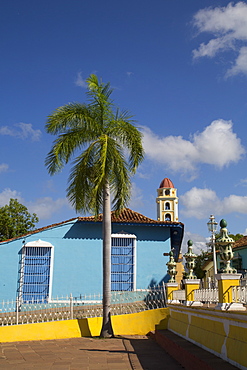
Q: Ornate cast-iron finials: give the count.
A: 3